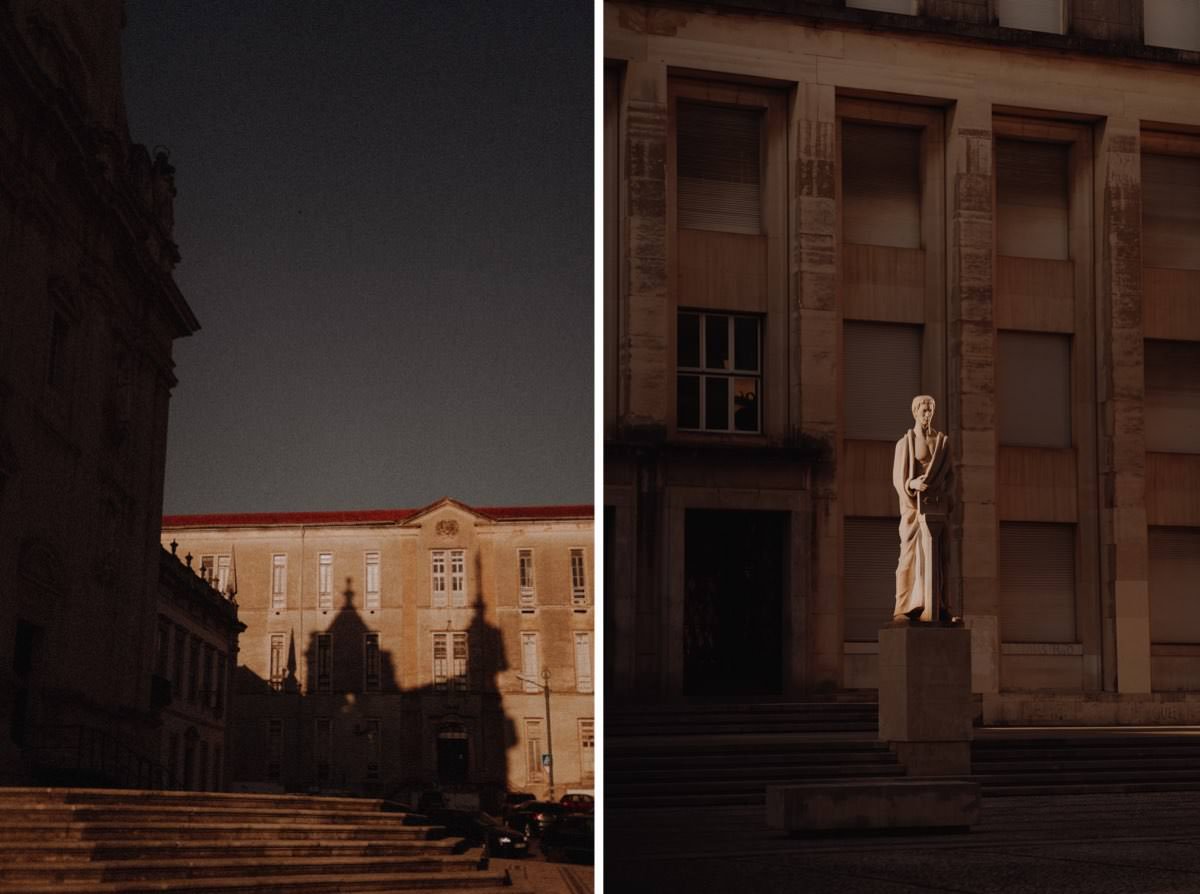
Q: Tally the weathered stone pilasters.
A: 4